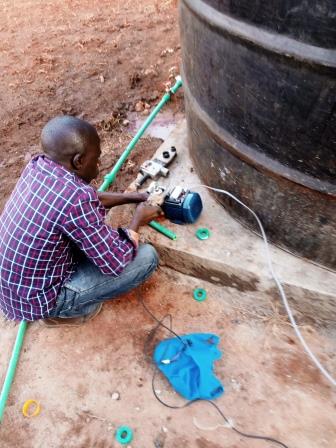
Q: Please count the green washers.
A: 3